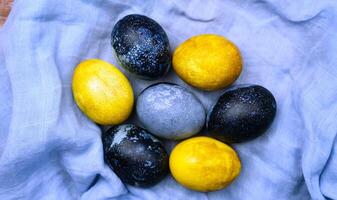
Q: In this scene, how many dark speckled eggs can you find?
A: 3